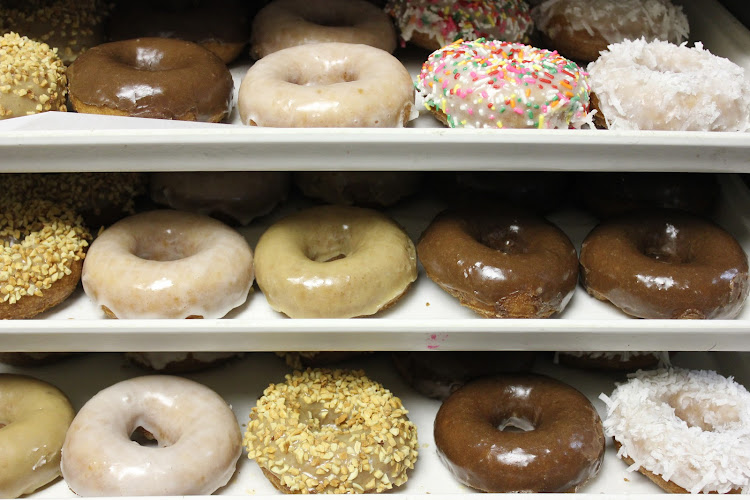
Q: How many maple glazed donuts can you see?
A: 2